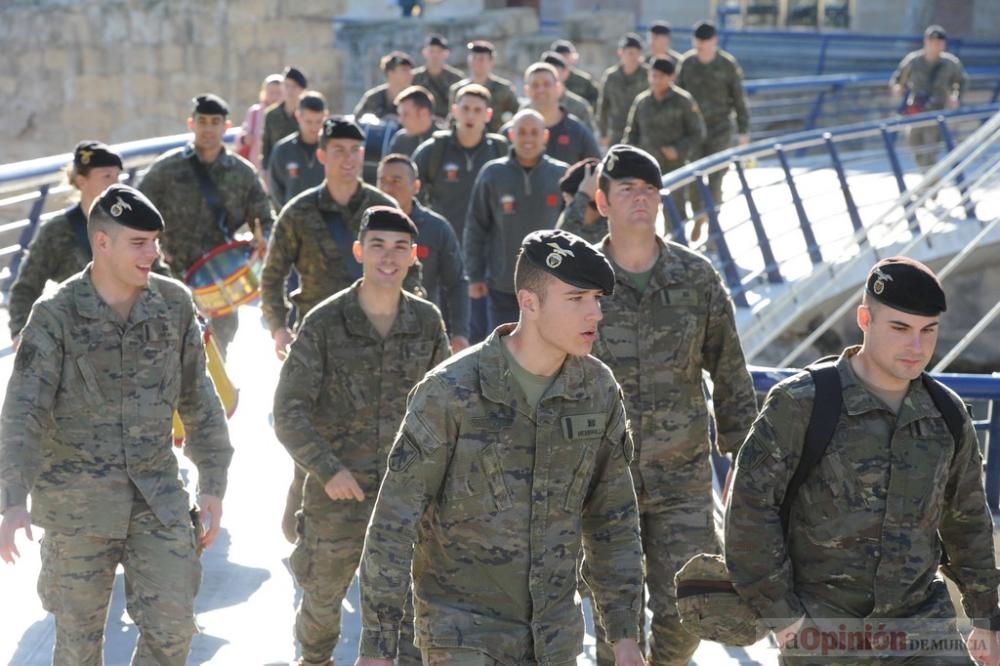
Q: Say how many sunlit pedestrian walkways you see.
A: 1